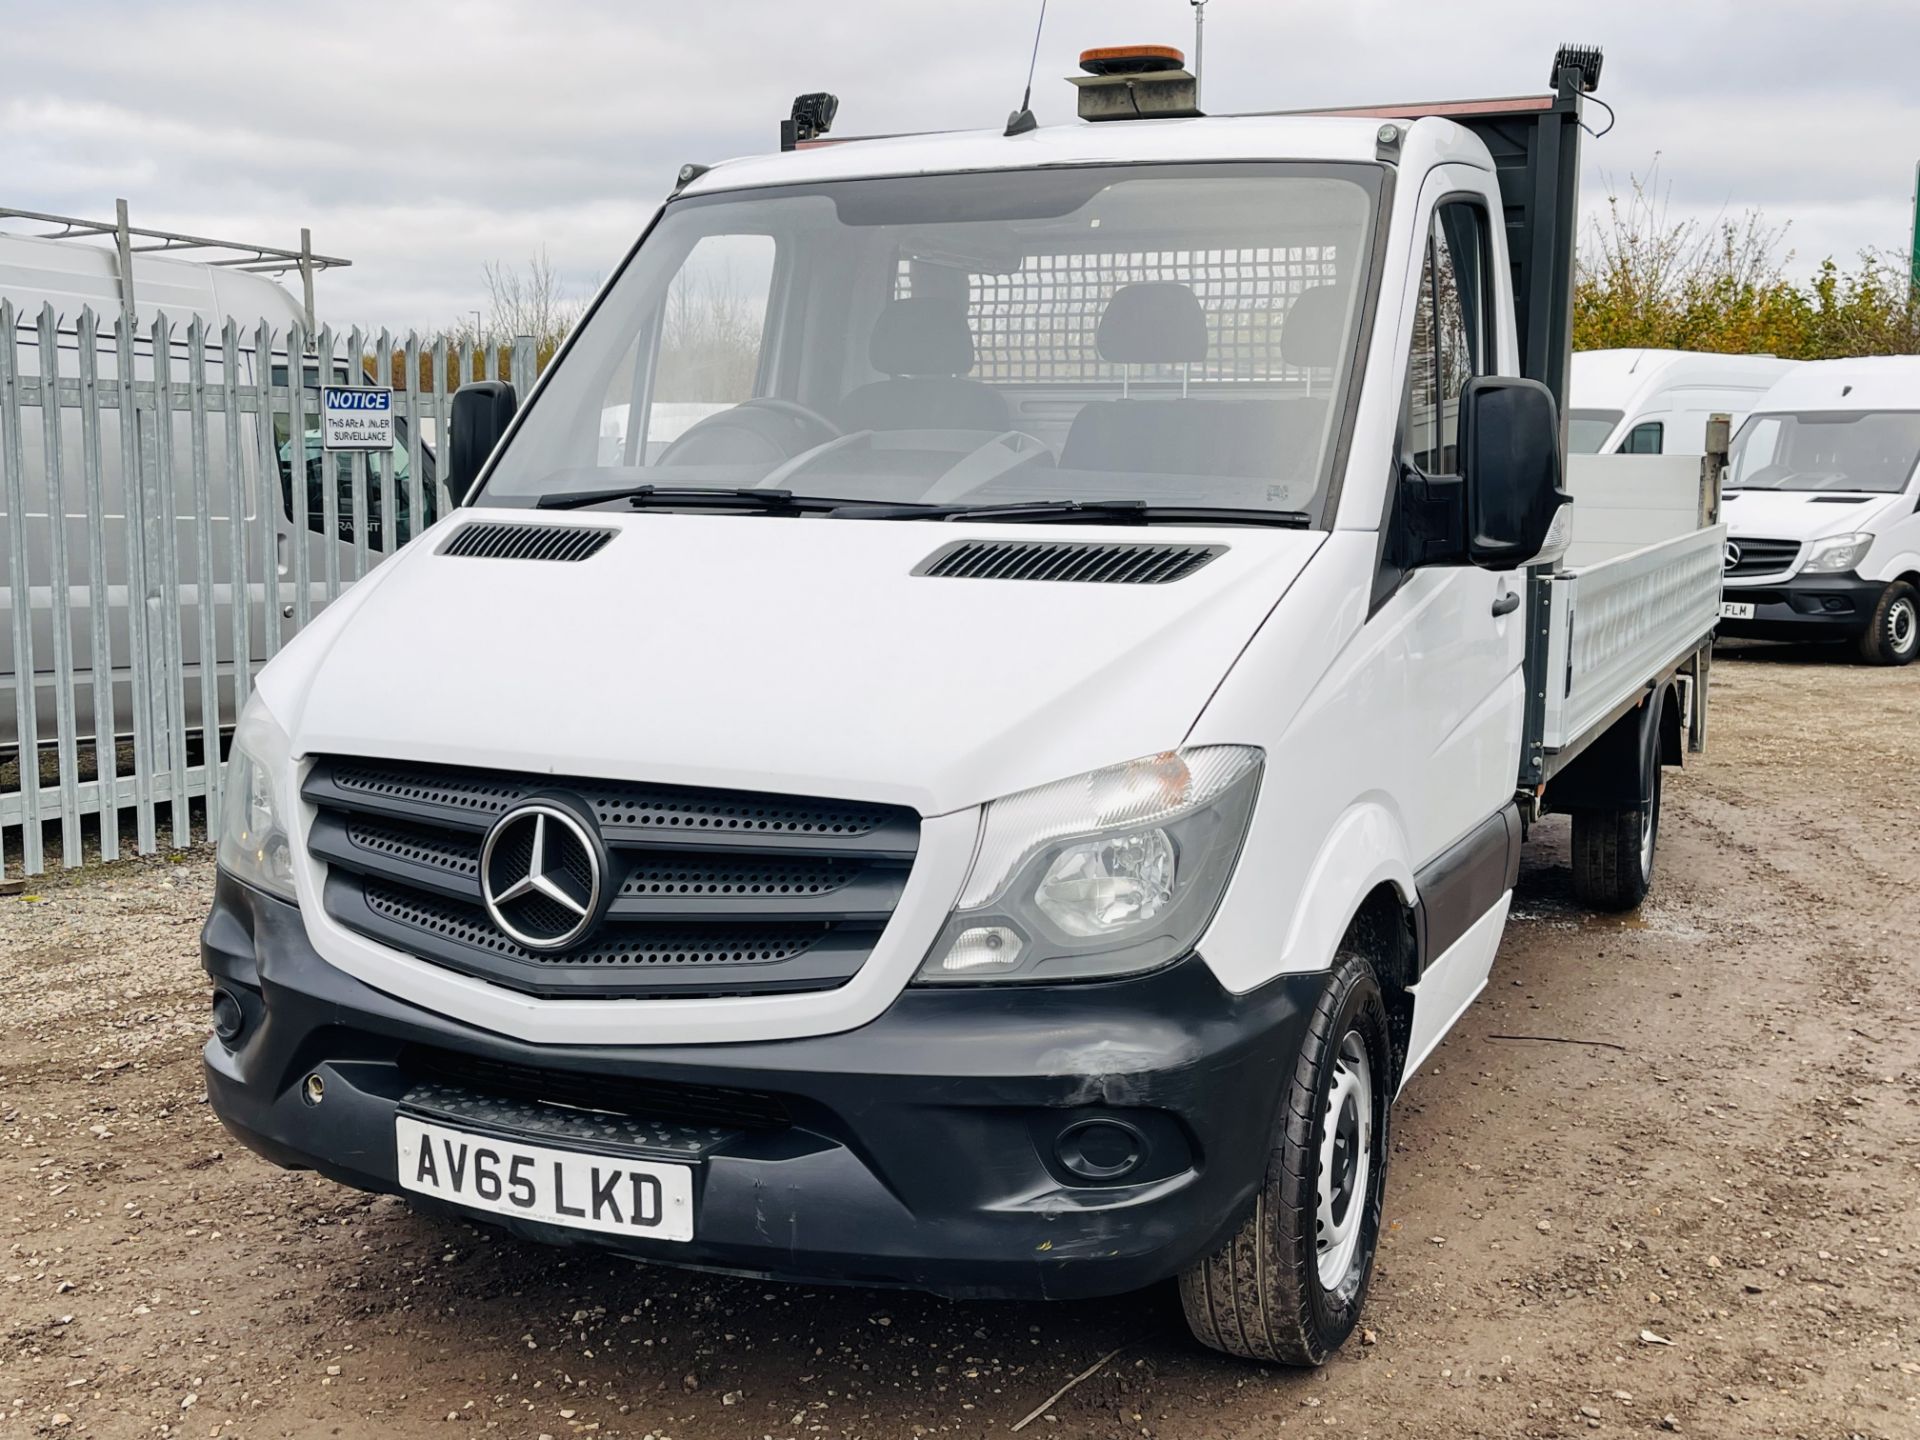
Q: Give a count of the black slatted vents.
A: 2